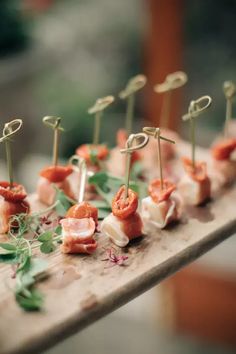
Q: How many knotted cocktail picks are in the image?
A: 10